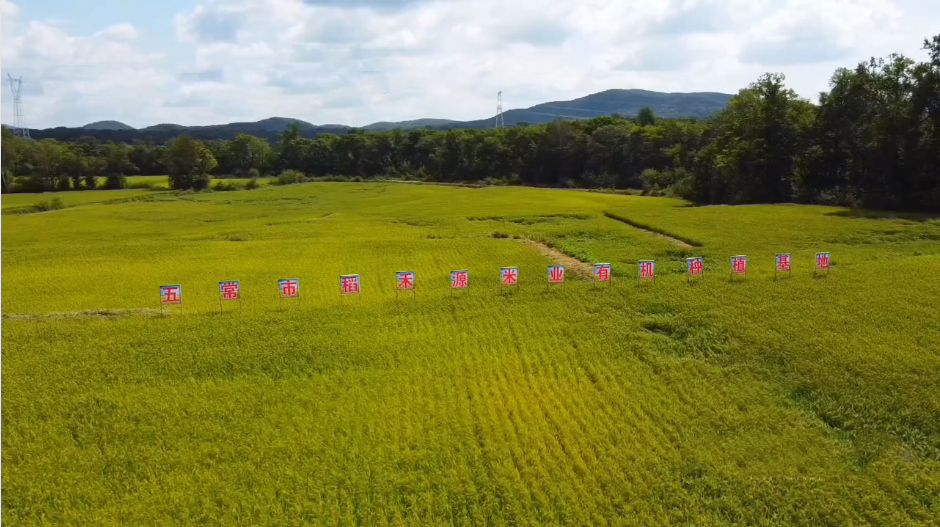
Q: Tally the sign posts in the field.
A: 14